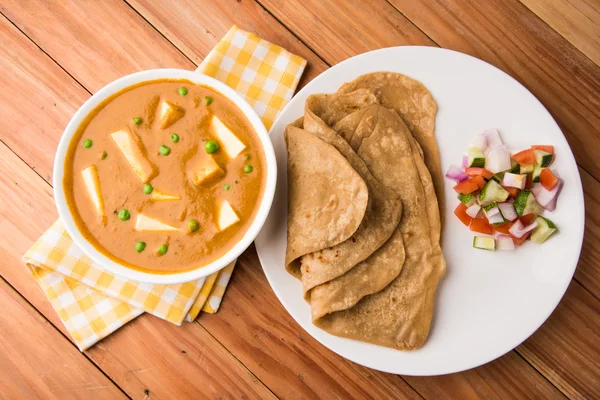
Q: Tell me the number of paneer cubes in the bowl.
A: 8